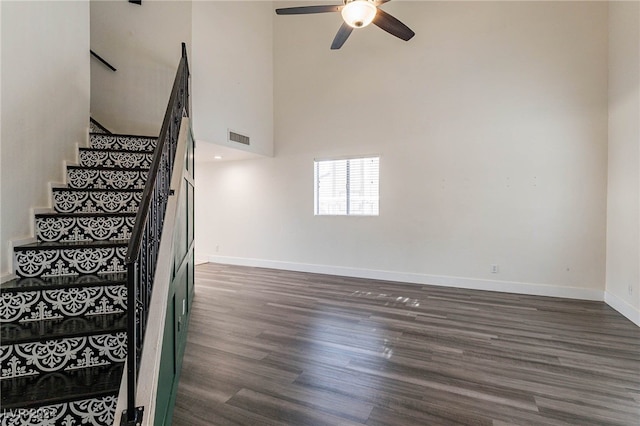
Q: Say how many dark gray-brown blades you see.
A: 4